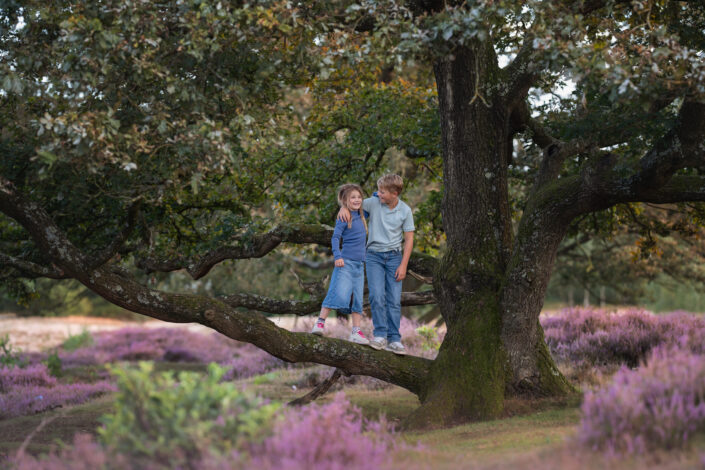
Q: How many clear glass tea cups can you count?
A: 0